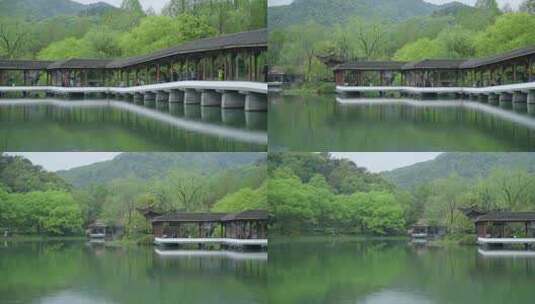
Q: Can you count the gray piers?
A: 12